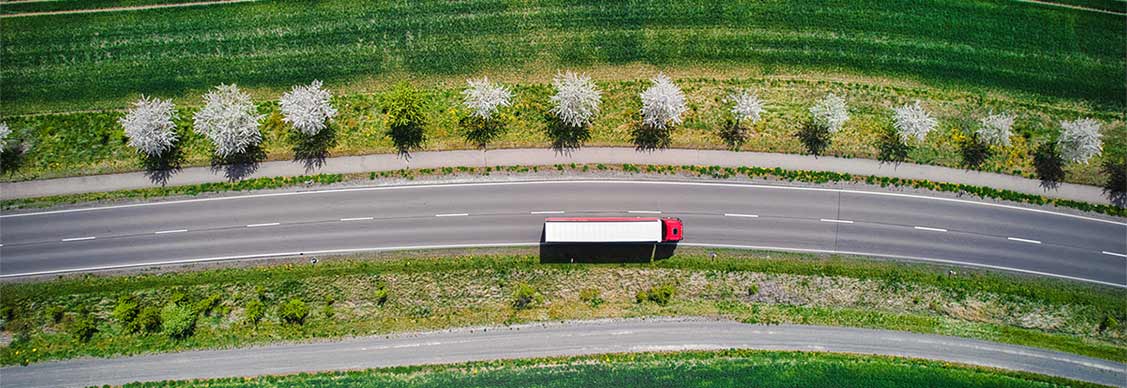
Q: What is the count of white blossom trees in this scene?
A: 12